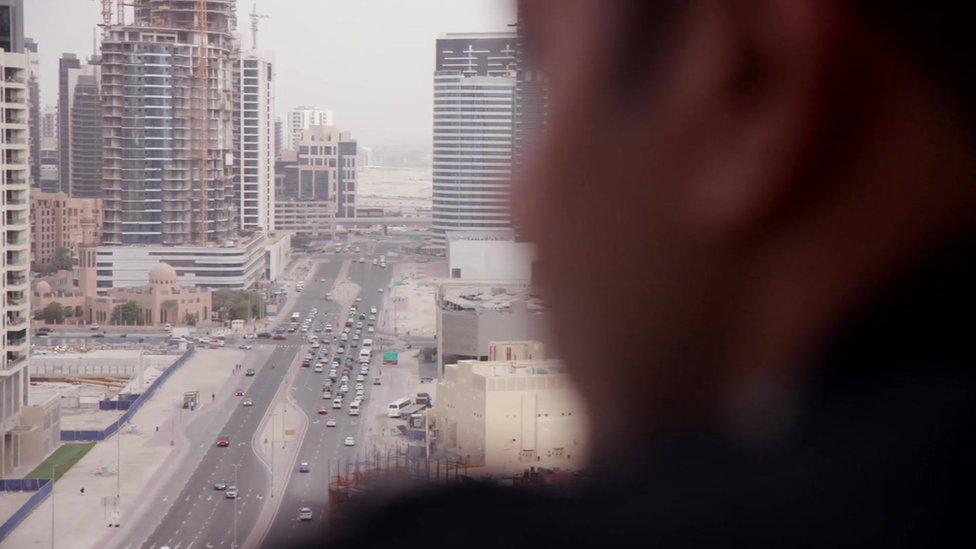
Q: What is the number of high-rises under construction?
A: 1